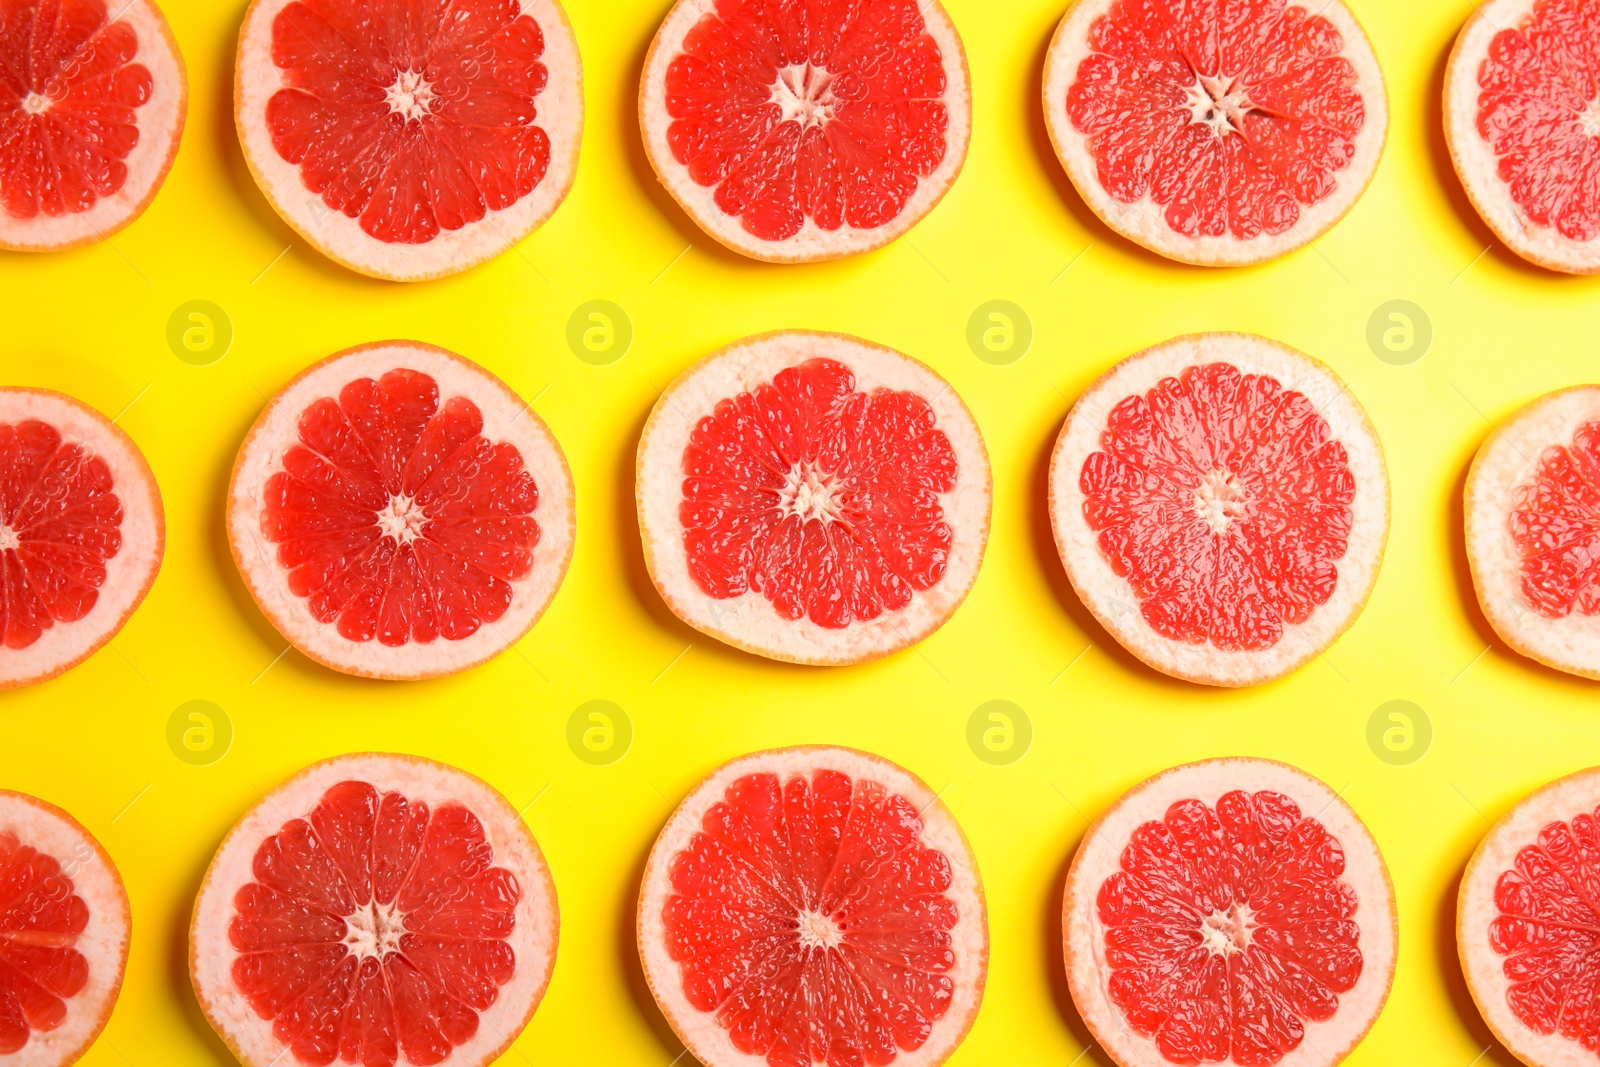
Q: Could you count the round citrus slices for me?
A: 15